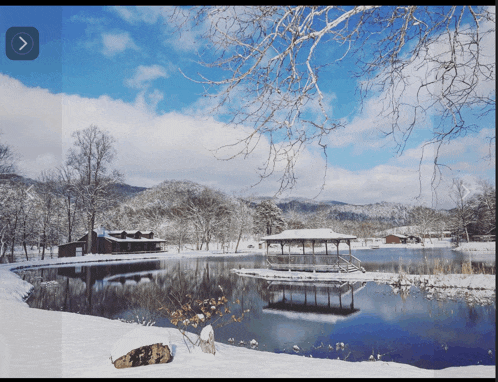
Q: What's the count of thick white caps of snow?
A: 2